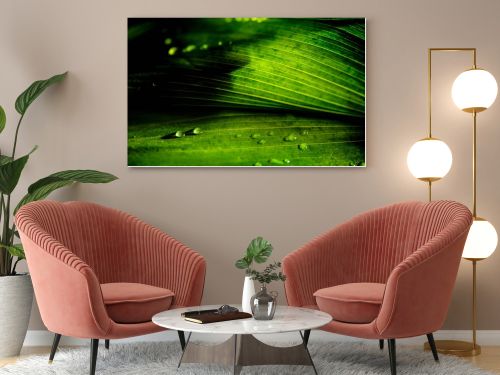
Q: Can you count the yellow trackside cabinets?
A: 0